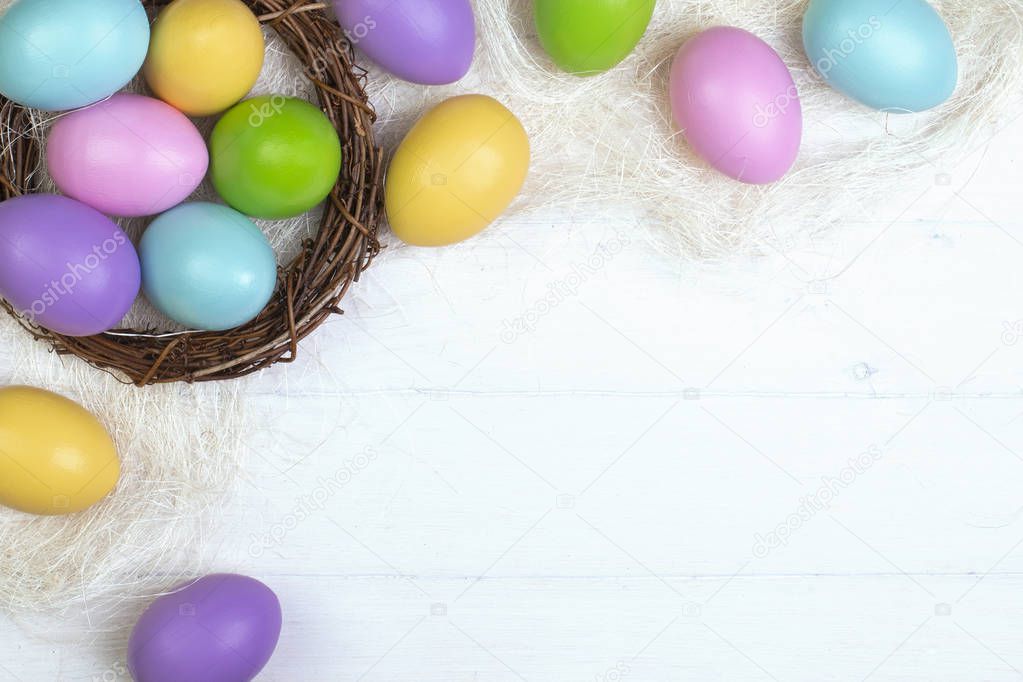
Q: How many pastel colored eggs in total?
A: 13